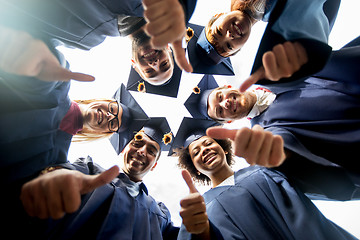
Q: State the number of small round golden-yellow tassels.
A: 5